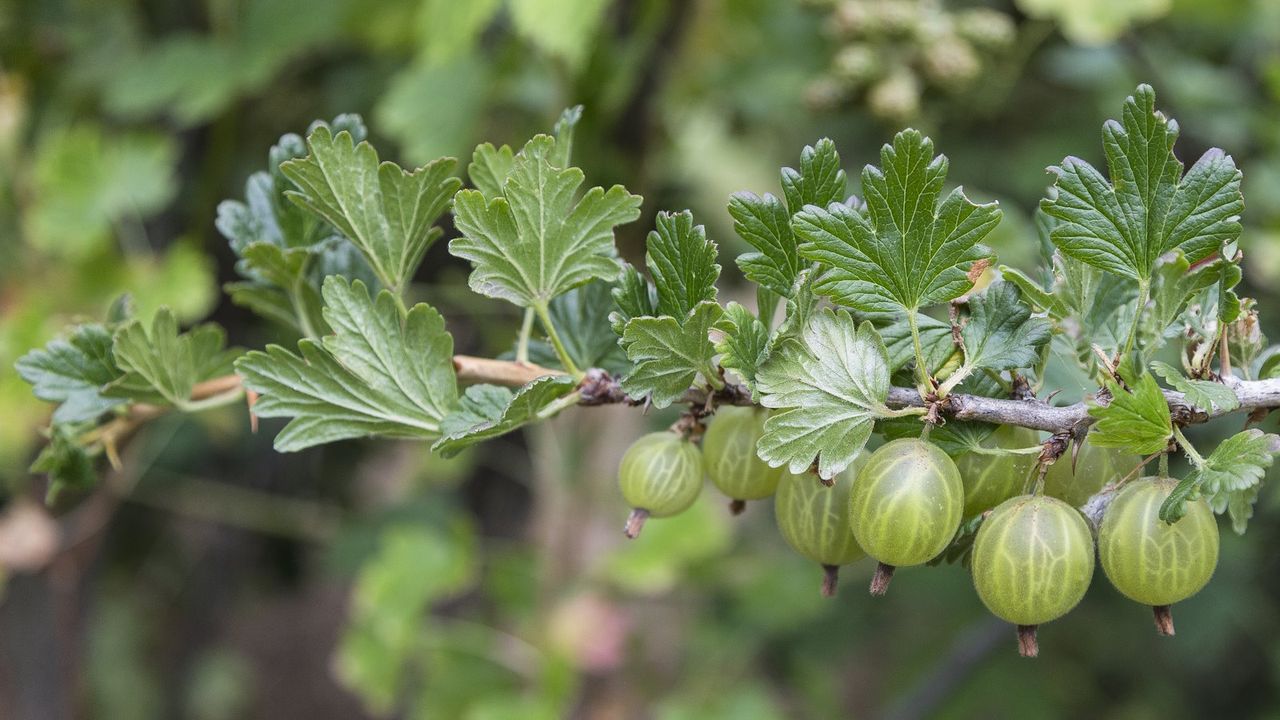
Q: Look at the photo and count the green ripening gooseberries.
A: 8